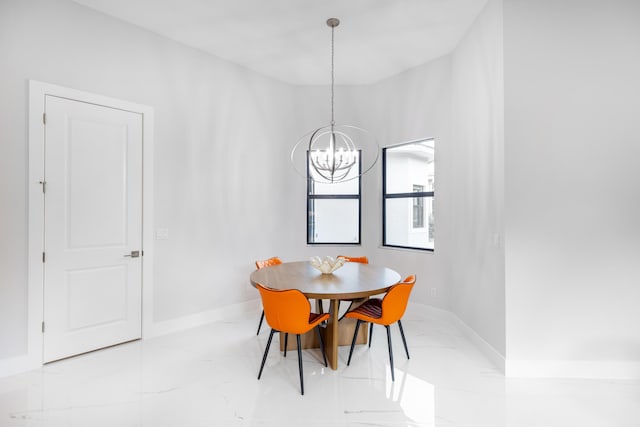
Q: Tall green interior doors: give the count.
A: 0